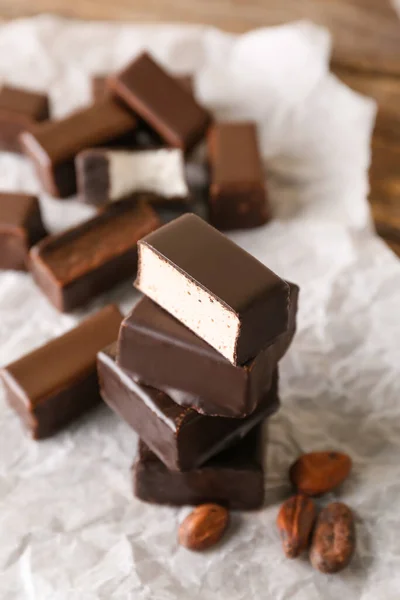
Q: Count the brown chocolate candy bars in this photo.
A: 13